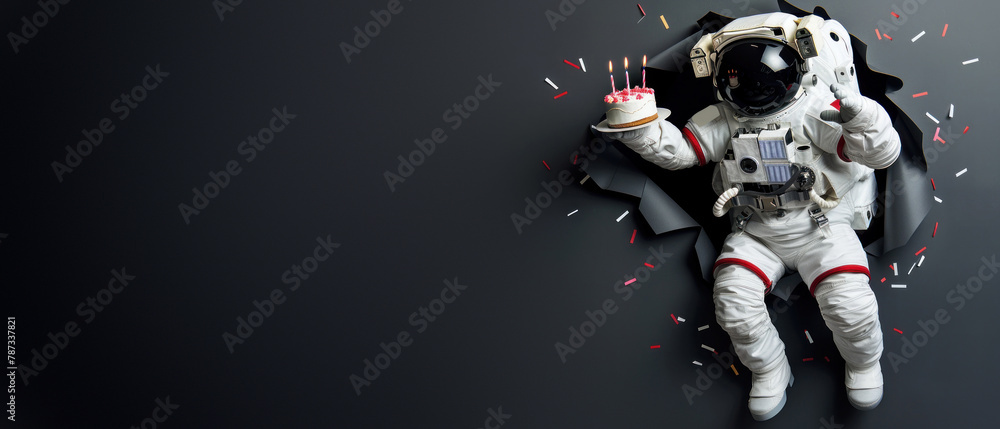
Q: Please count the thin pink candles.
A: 3